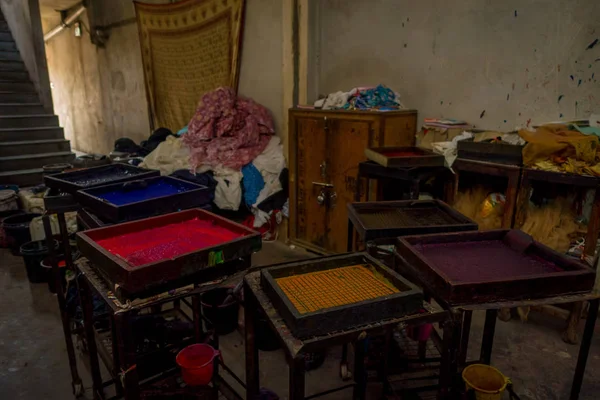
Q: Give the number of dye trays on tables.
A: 7